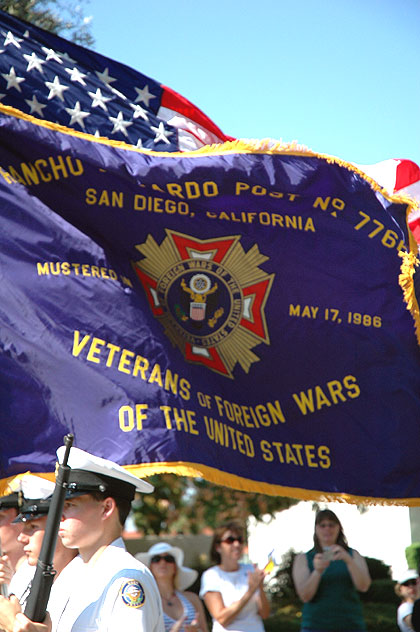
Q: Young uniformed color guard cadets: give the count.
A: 3